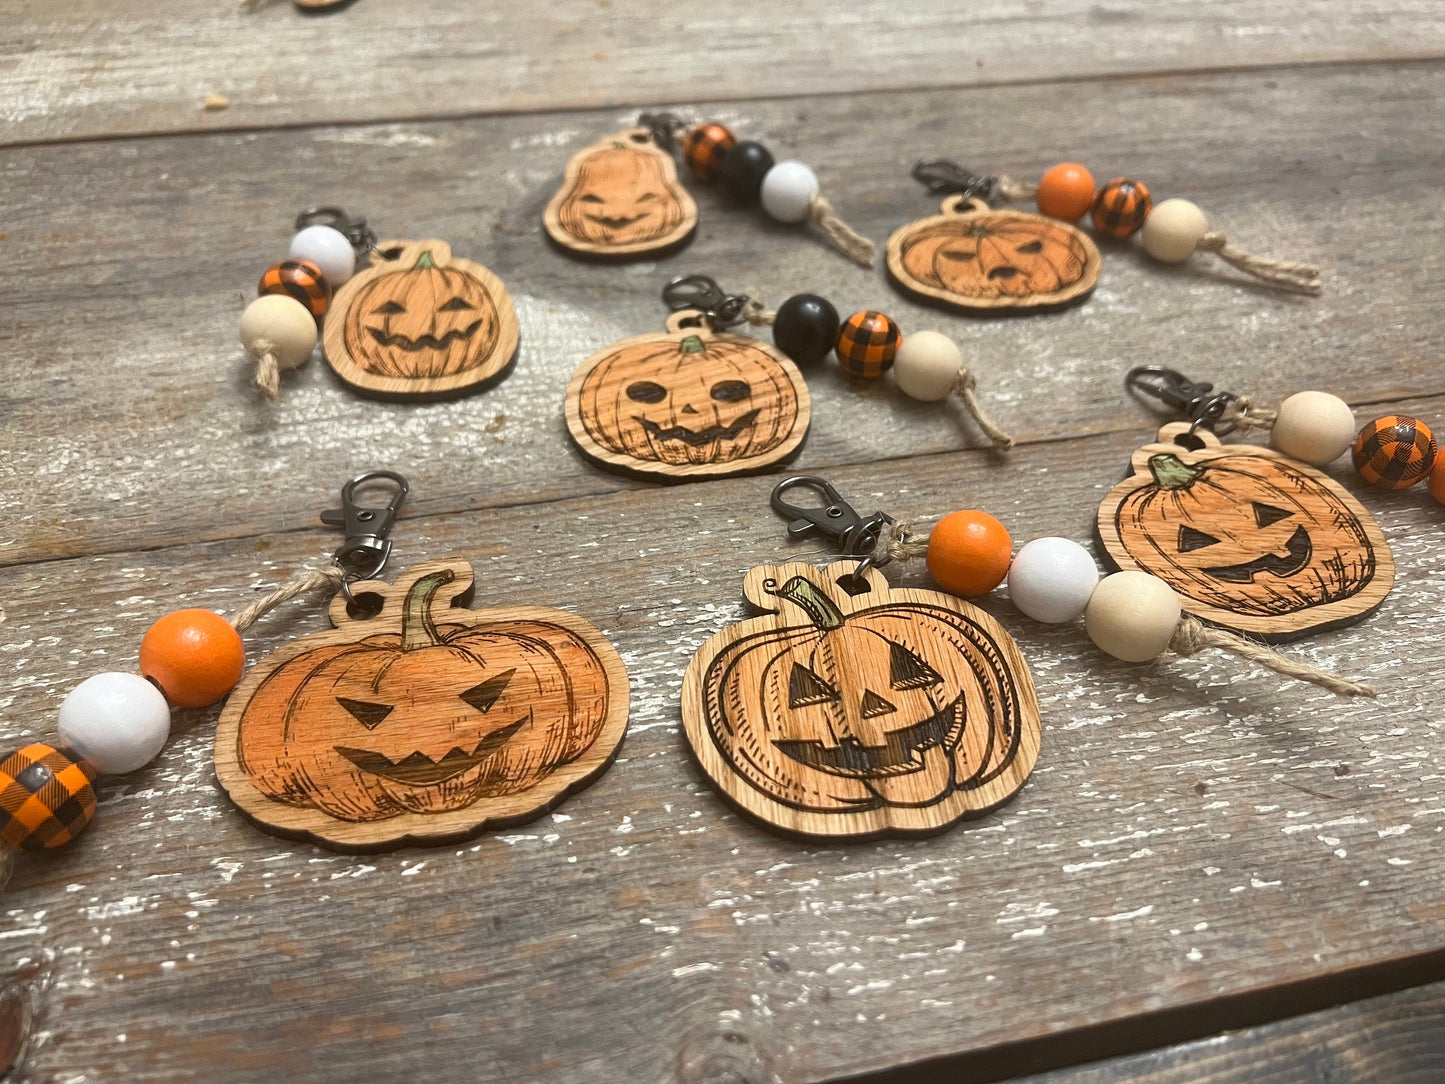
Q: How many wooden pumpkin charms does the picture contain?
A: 7